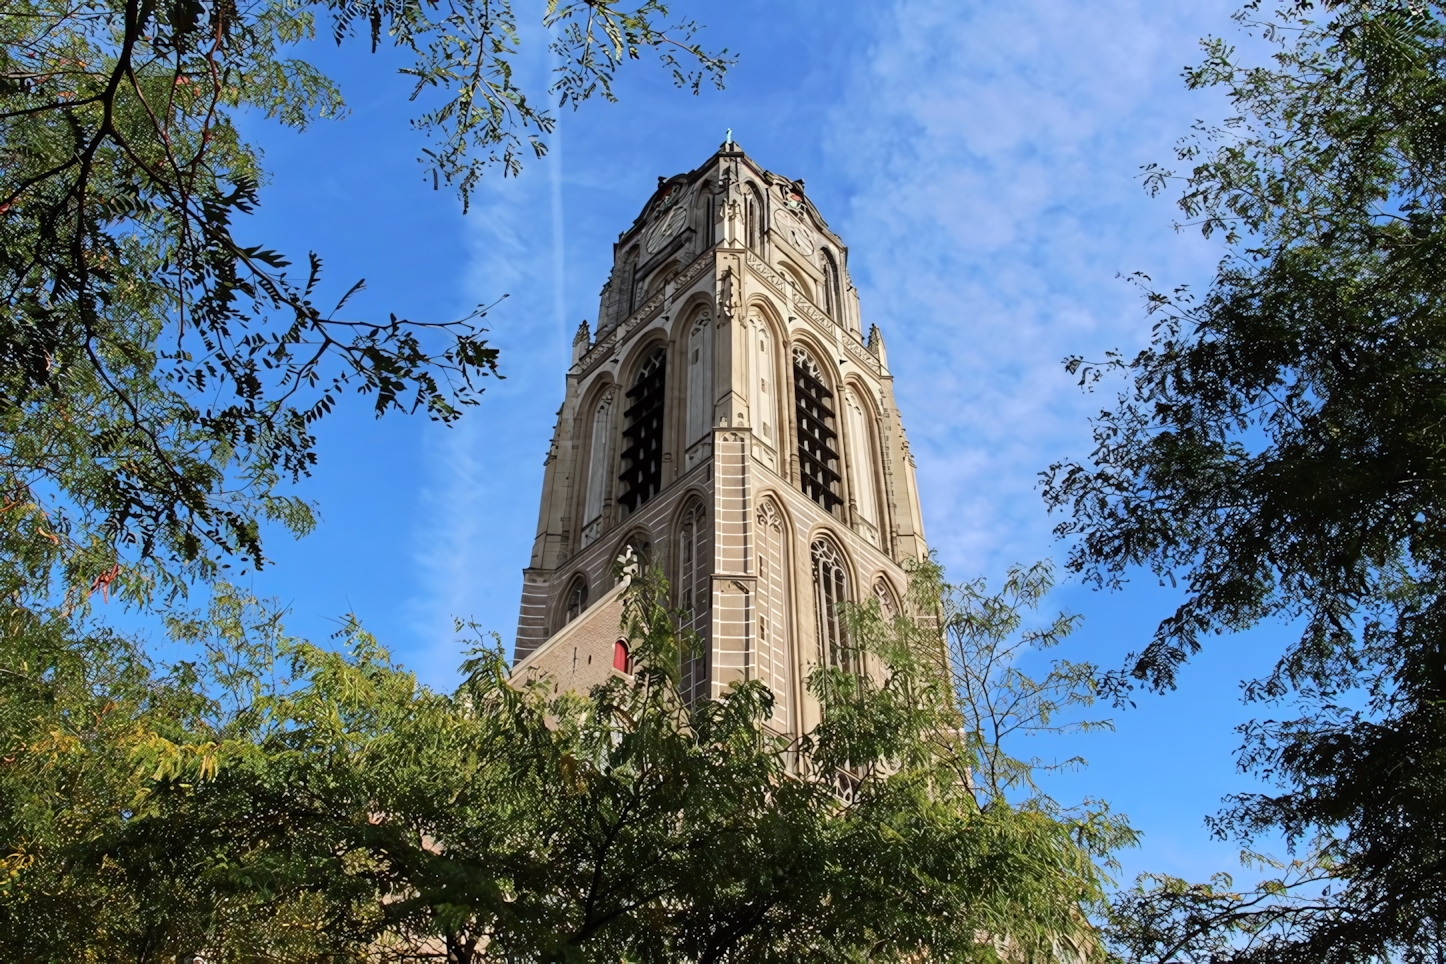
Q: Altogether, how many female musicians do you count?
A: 0